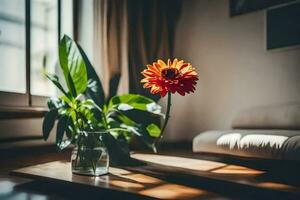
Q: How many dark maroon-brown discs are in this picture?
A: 1